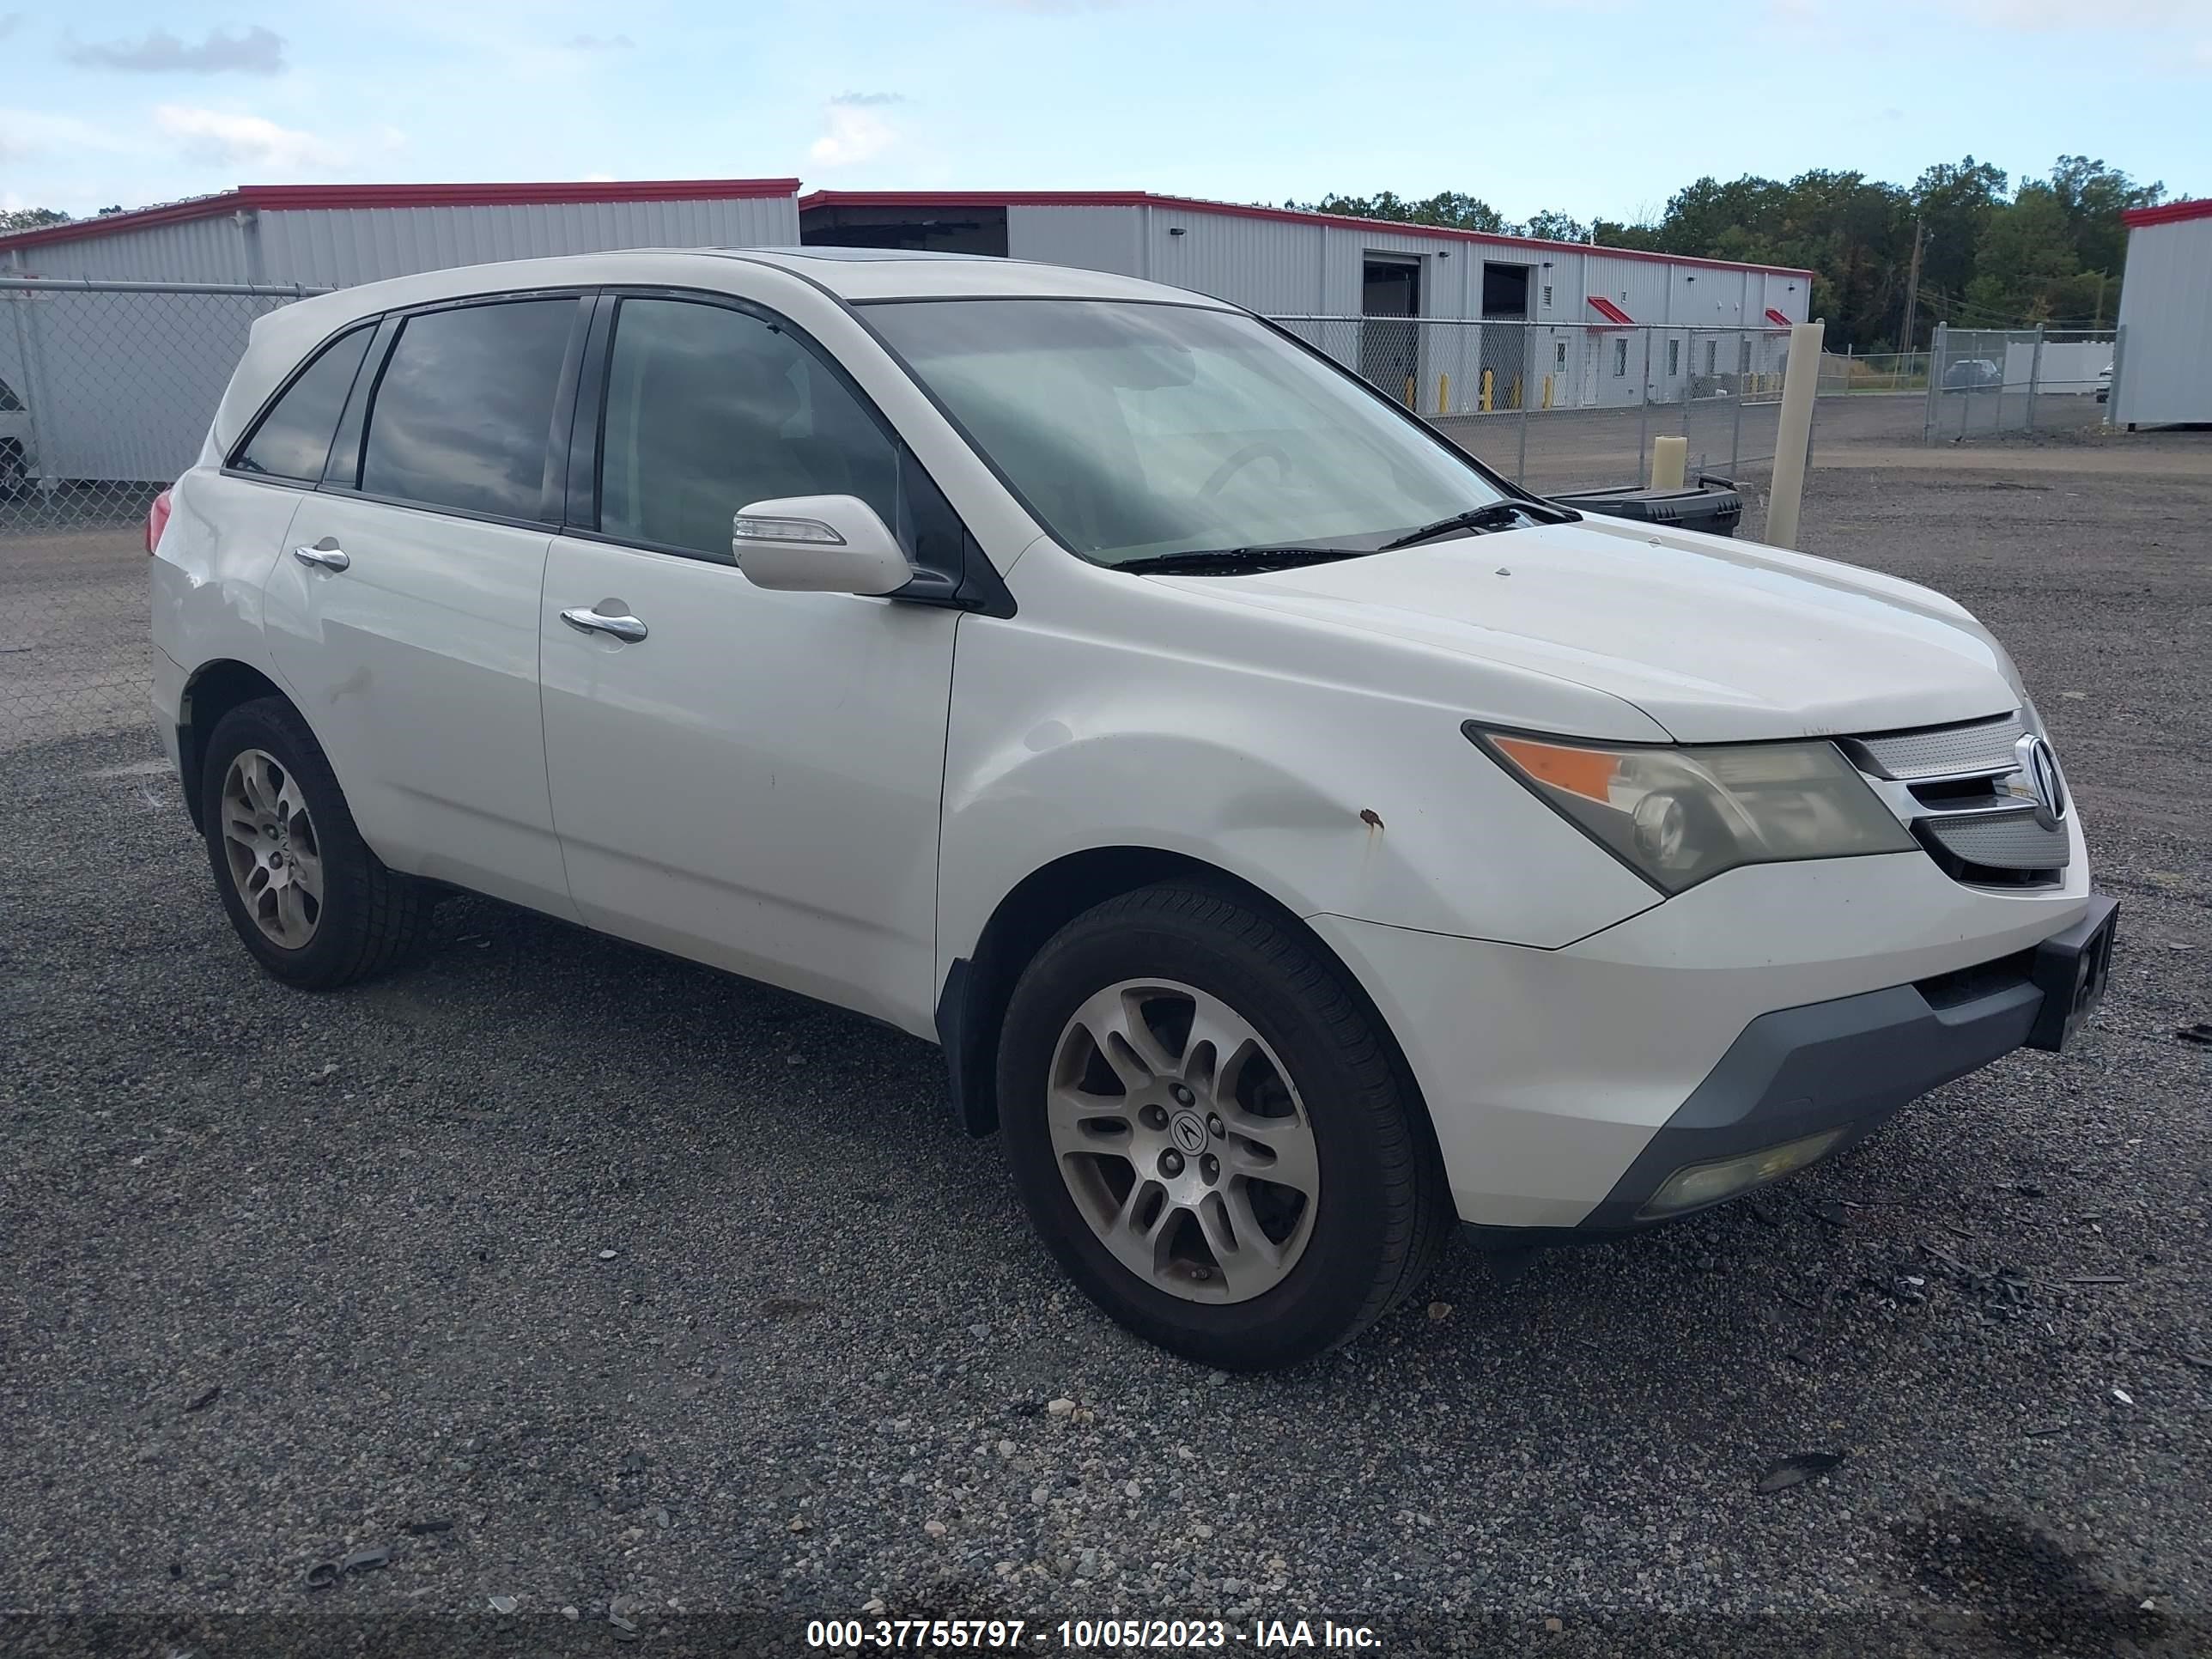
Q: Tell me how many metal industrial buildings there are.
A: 3